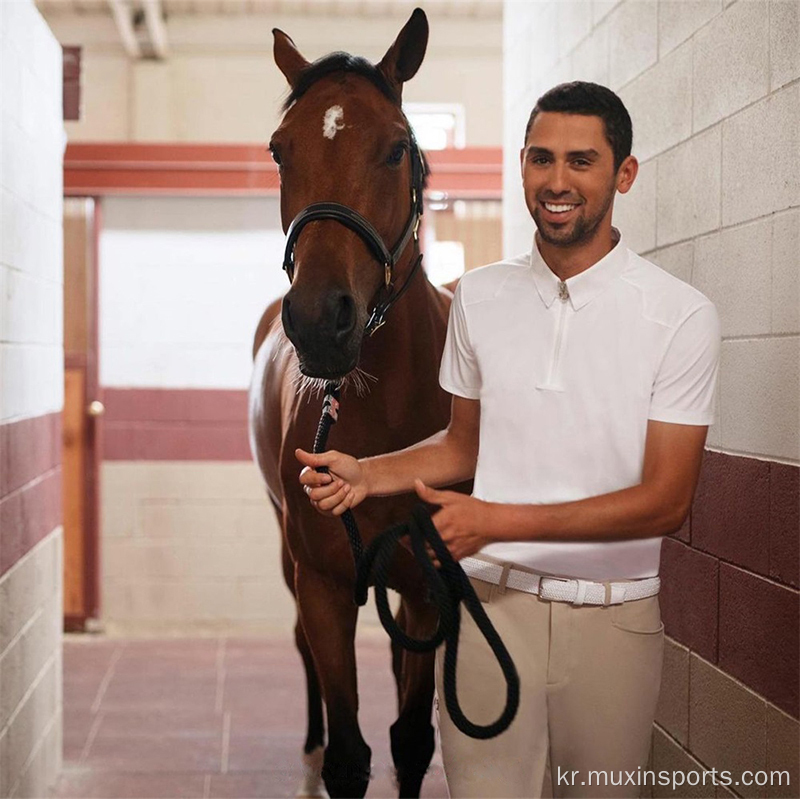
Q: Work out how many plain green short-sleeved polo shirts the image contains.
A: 0